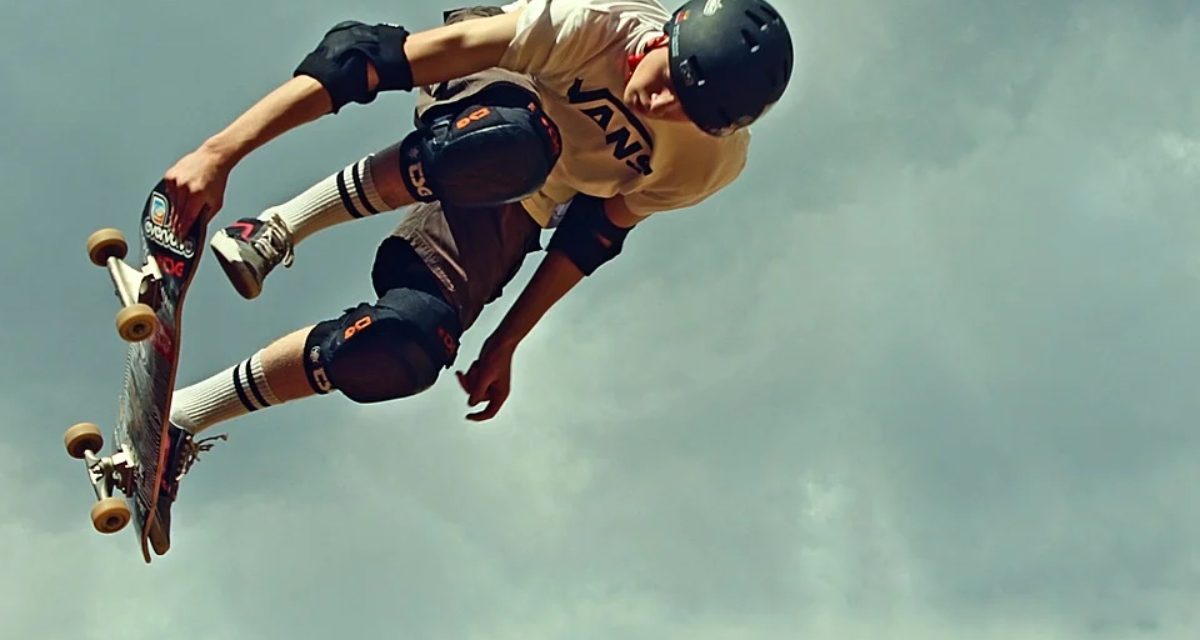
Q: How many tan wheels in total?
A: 4